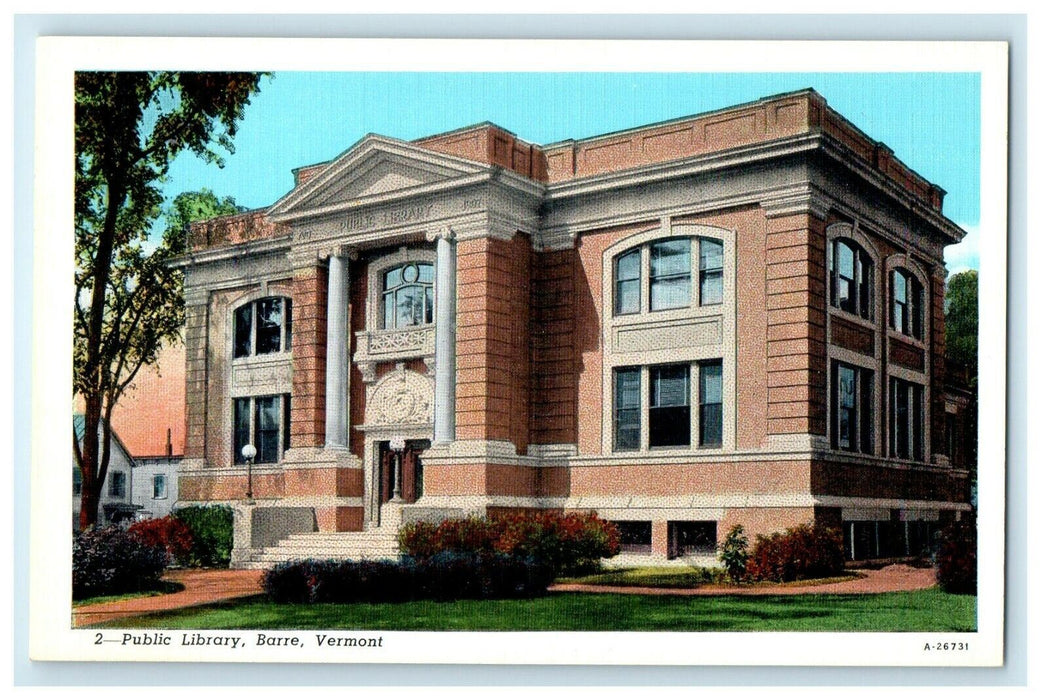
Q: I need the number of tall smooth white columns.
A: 2